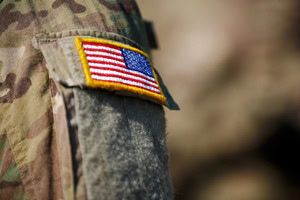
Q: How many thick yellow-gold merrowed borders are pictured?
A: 1